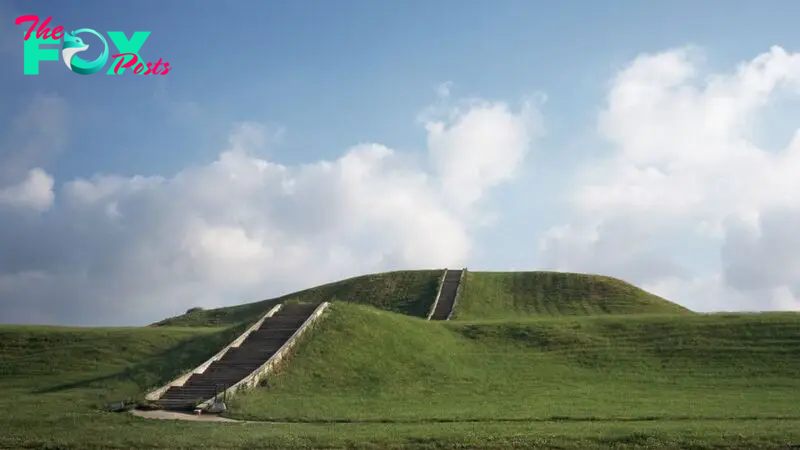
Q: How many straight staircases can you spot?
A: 2